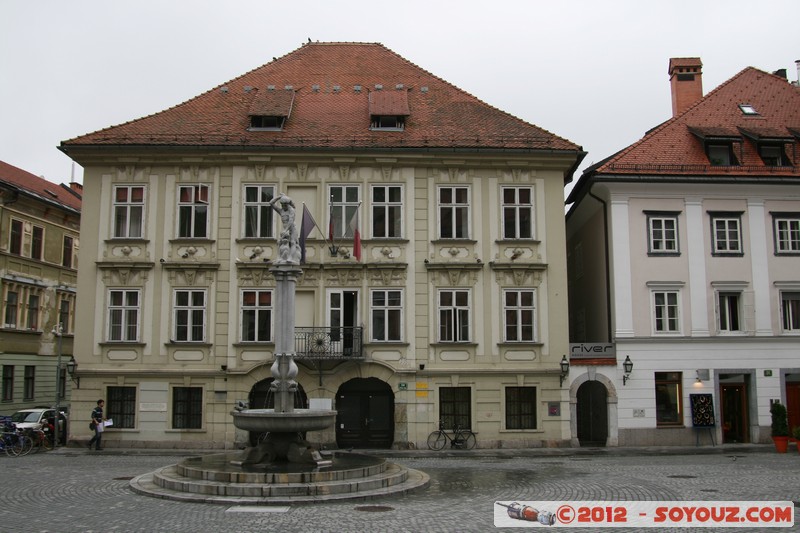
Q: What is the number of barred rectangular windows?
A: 4